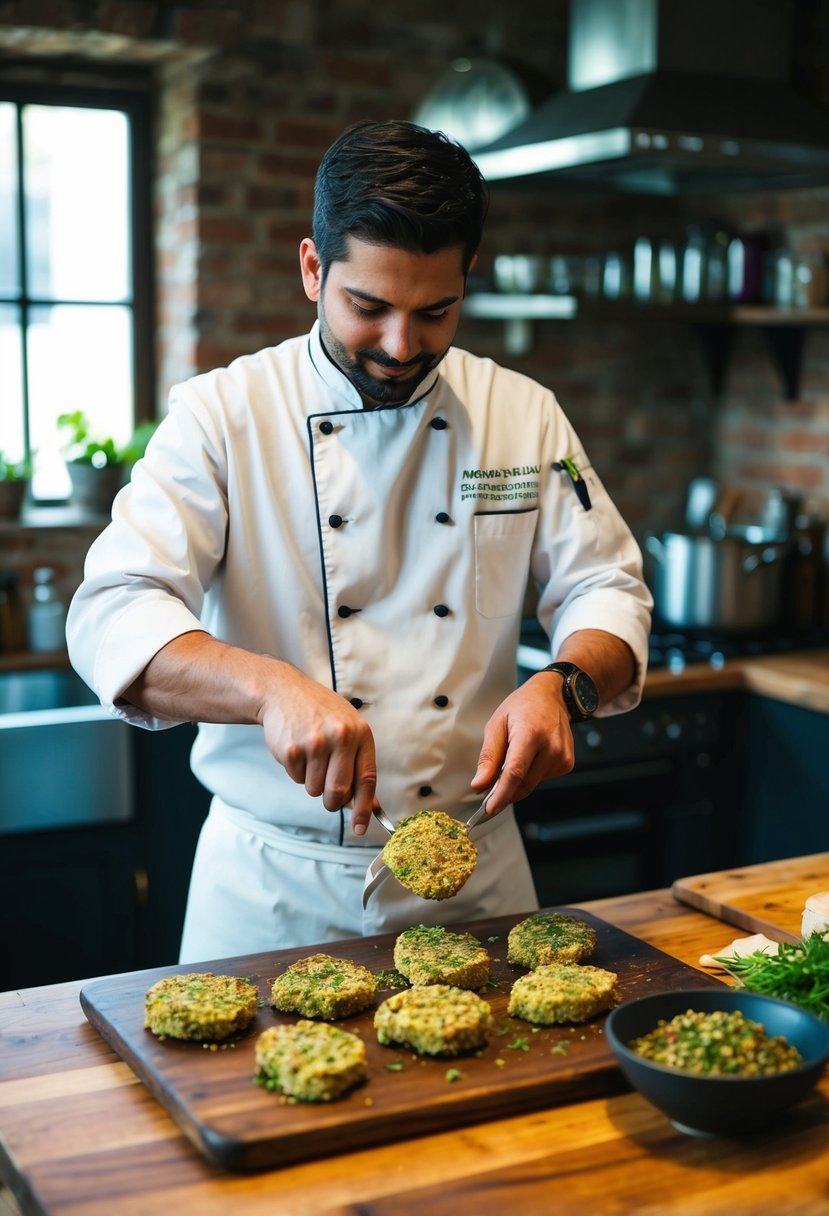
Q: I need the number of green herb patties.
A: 8